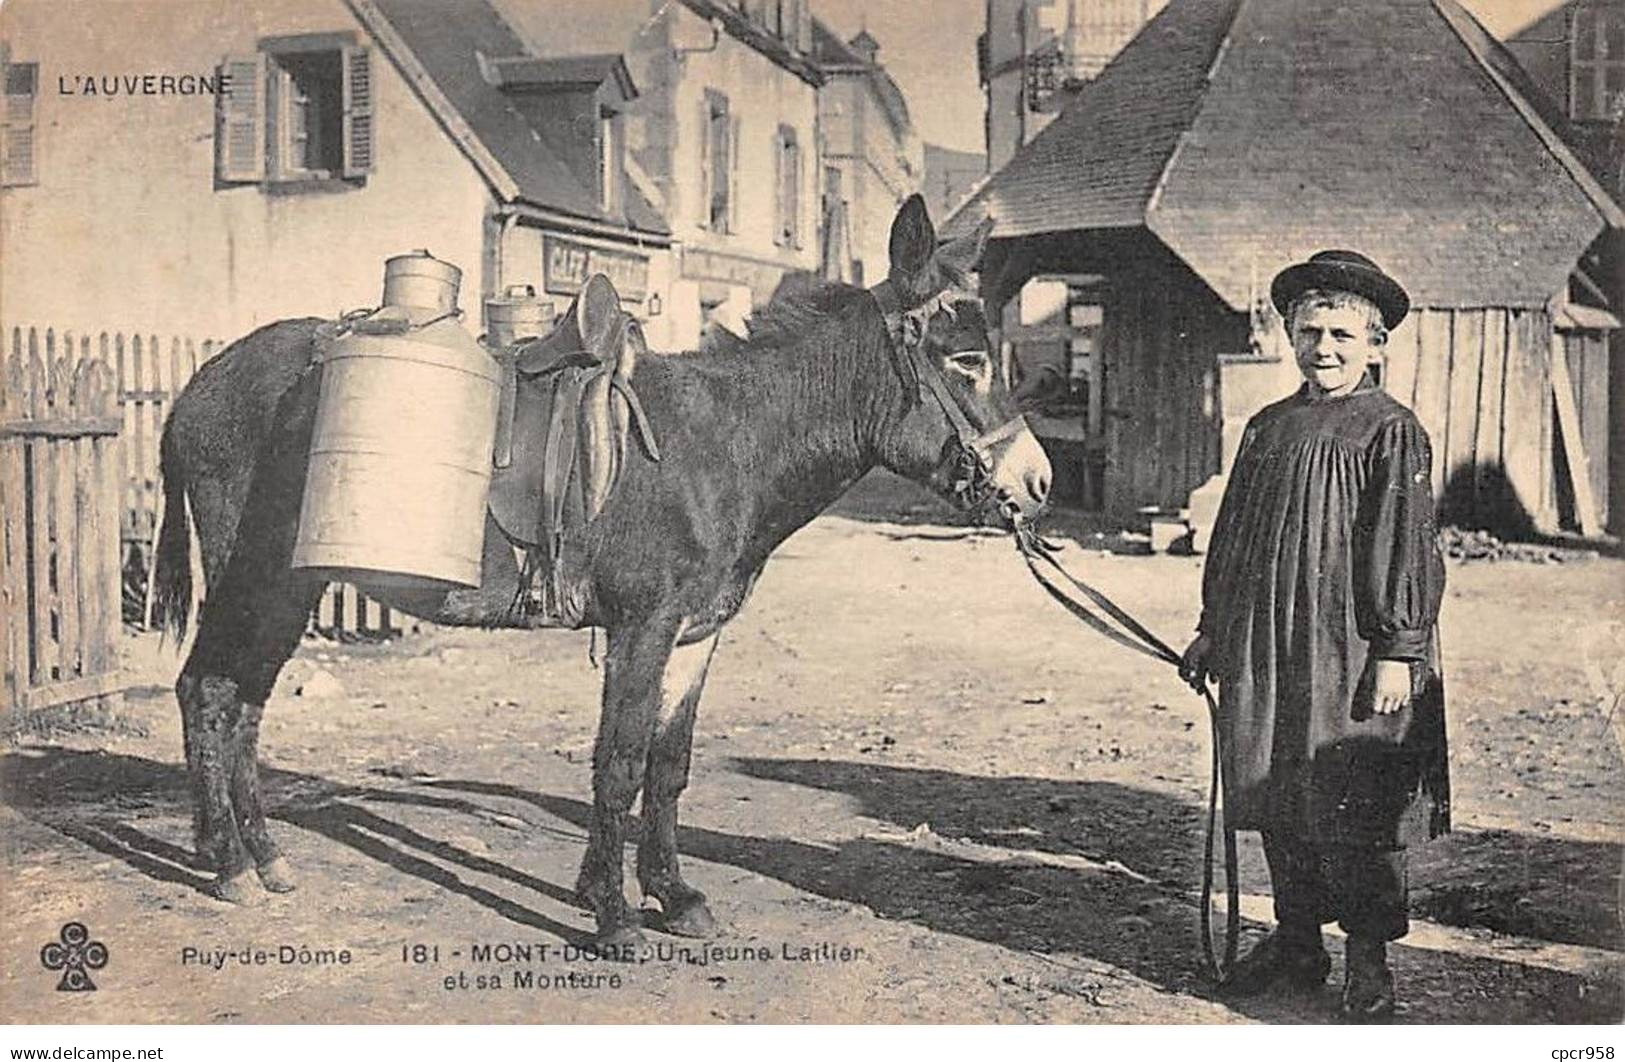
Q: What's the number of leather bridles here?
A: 1